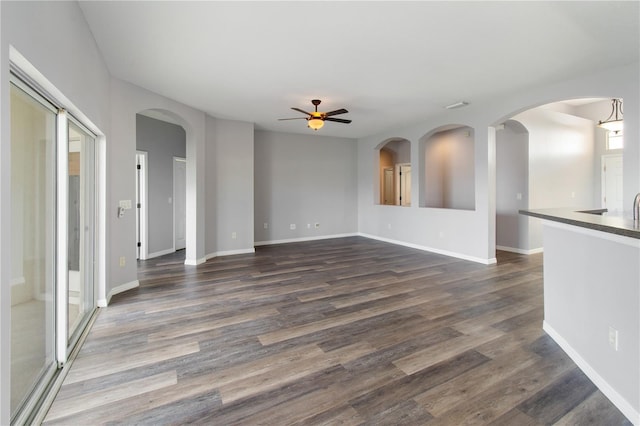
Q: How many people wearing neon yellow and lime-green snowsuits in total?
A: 0